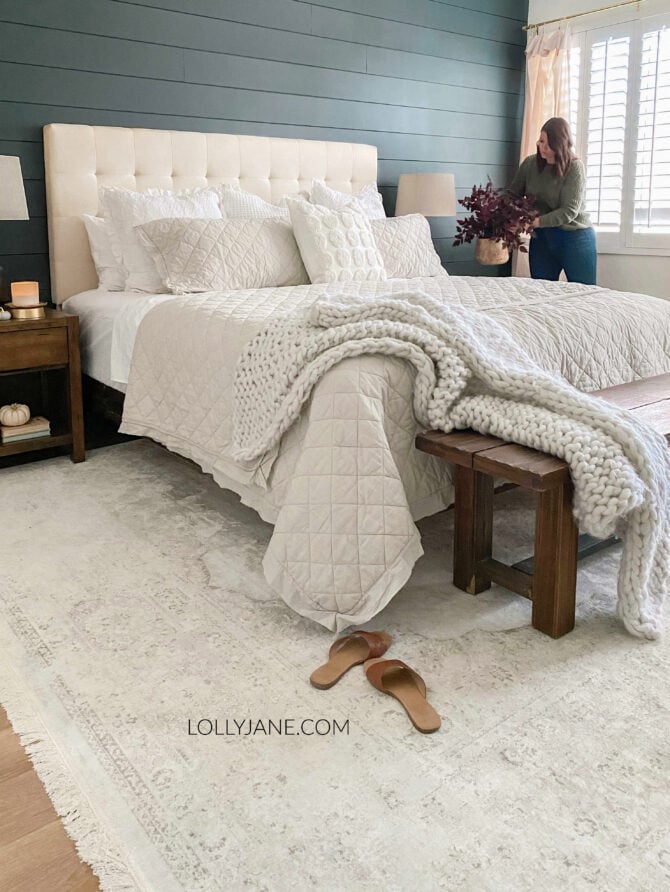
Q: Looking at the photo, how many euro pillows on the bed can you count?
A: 3